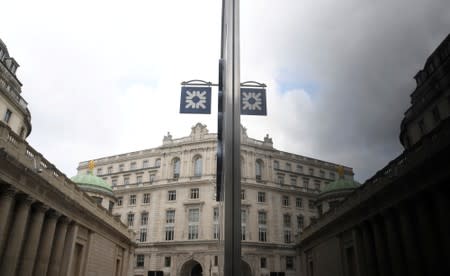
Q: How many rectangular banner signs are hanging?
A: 2